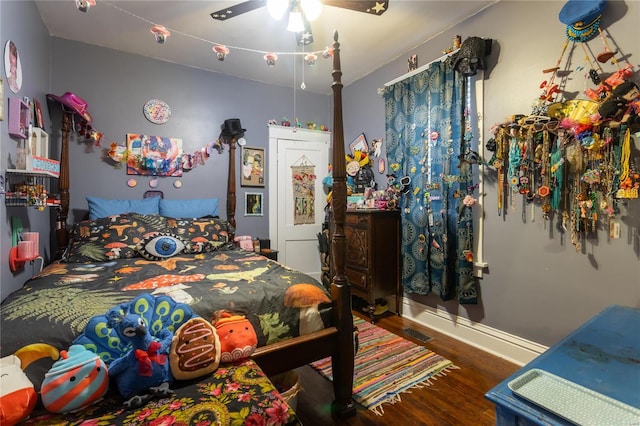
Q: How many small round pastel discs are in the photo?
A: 3